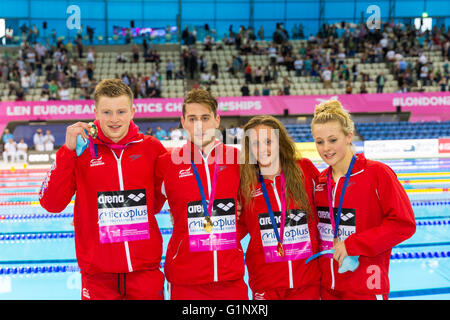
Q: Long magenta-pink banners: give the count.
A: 1